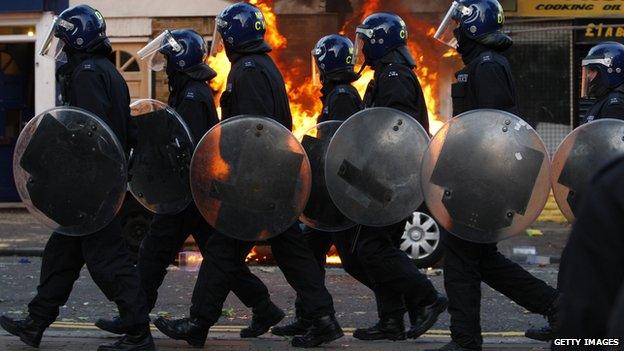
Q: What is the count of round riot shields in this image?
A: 7